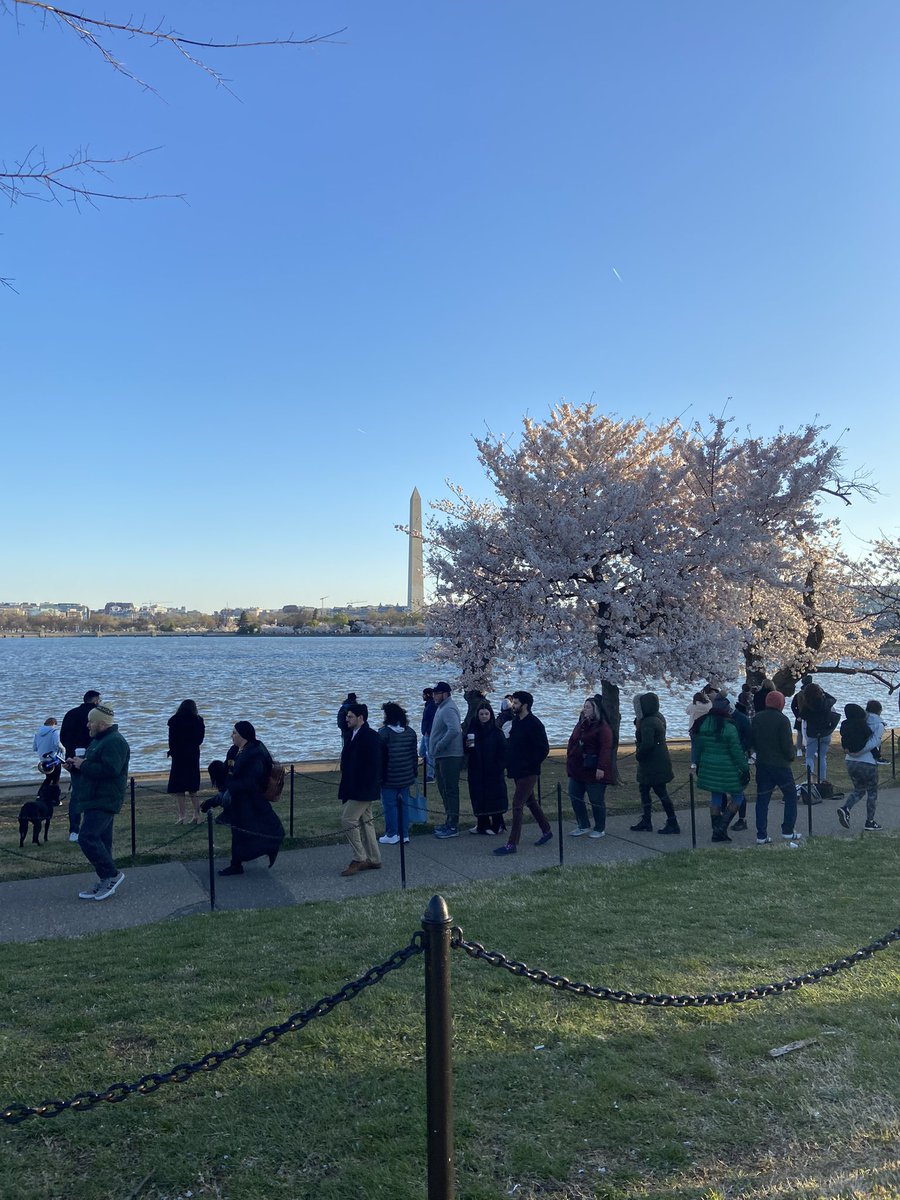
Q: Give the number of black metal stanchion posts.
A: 12